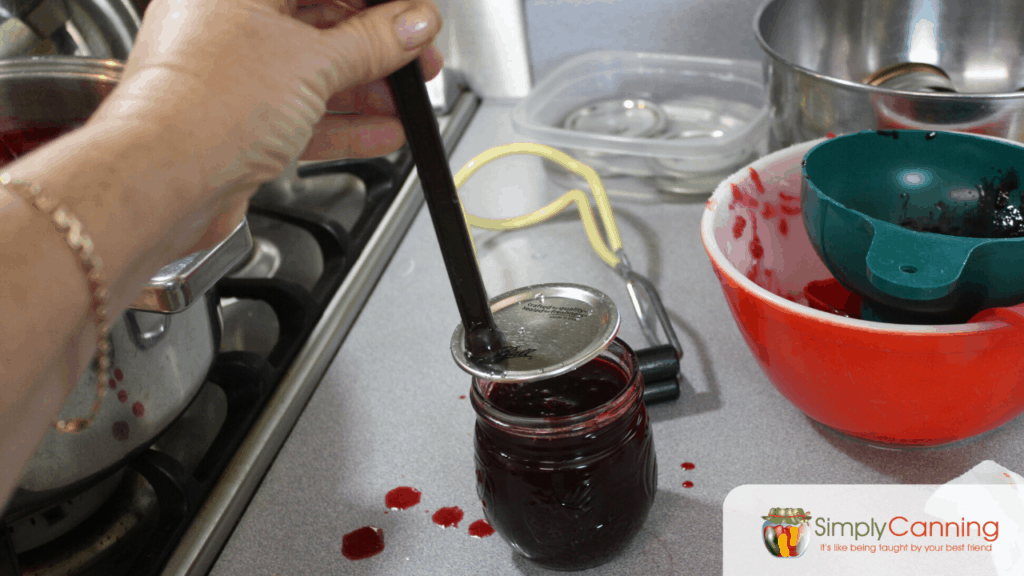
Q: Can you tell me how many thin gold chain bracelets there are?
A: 1